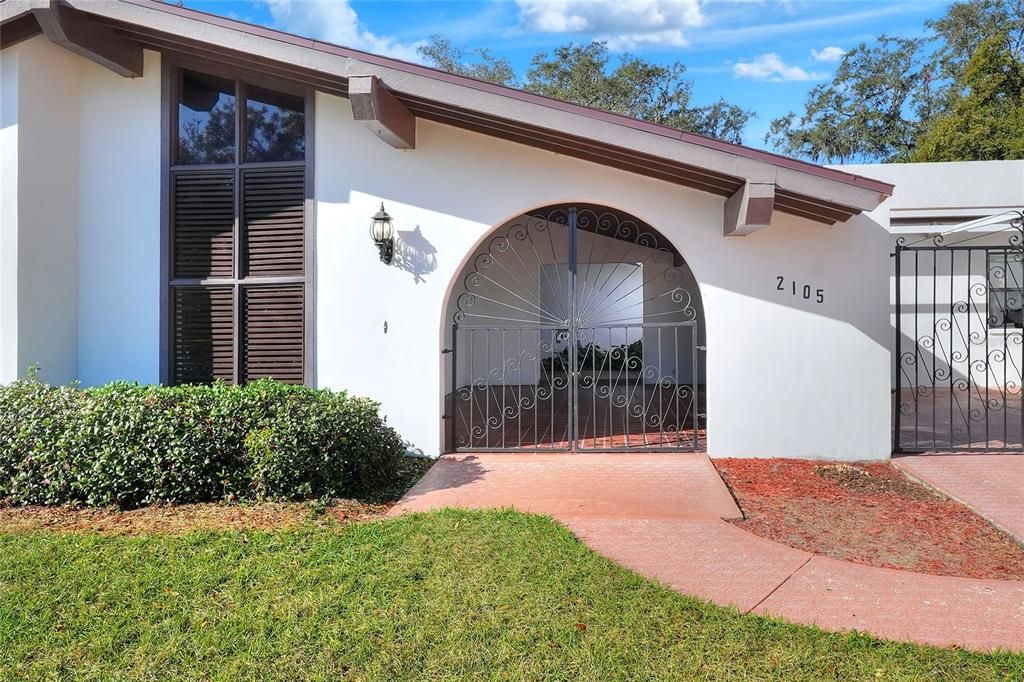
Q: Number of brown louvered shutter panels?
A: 4